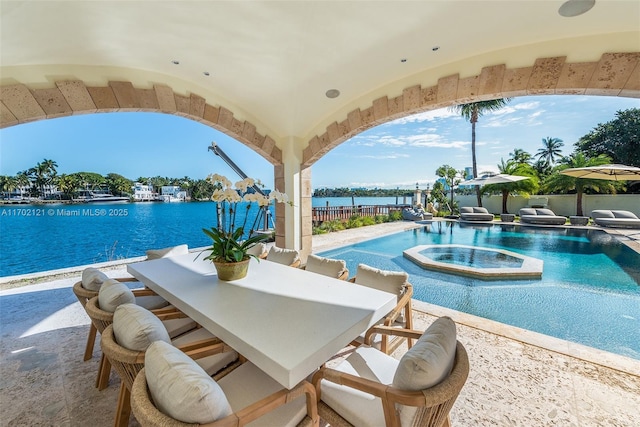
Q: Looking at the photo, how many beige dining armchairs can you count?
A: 10